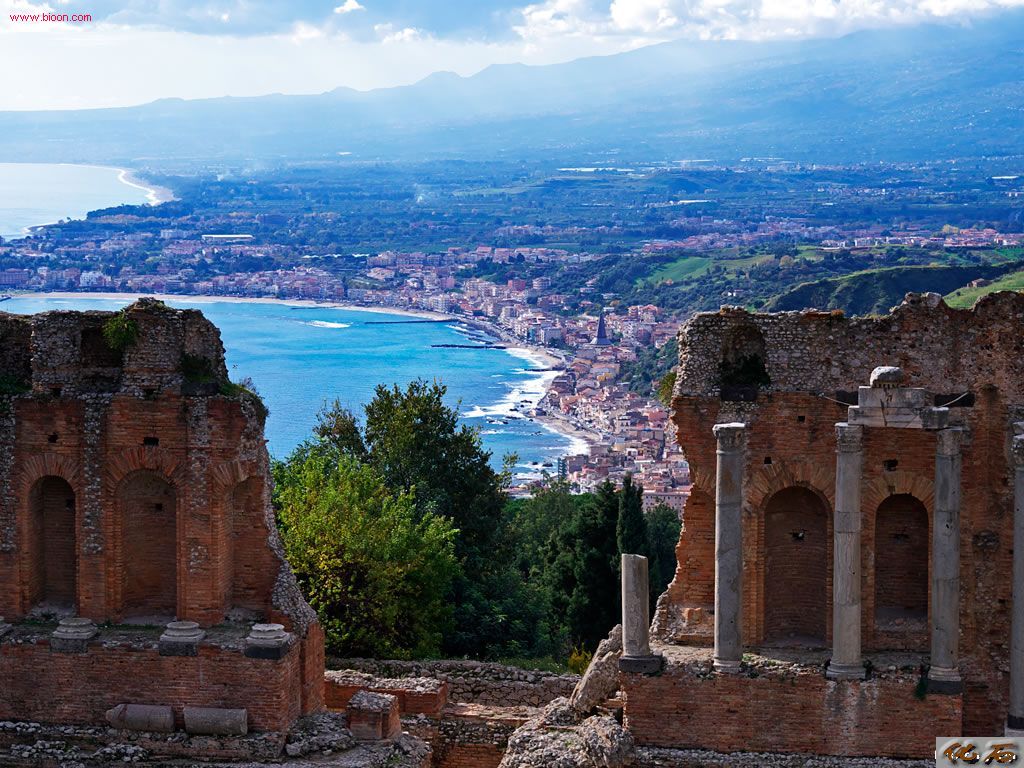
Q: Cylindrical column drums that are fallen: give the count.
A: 2